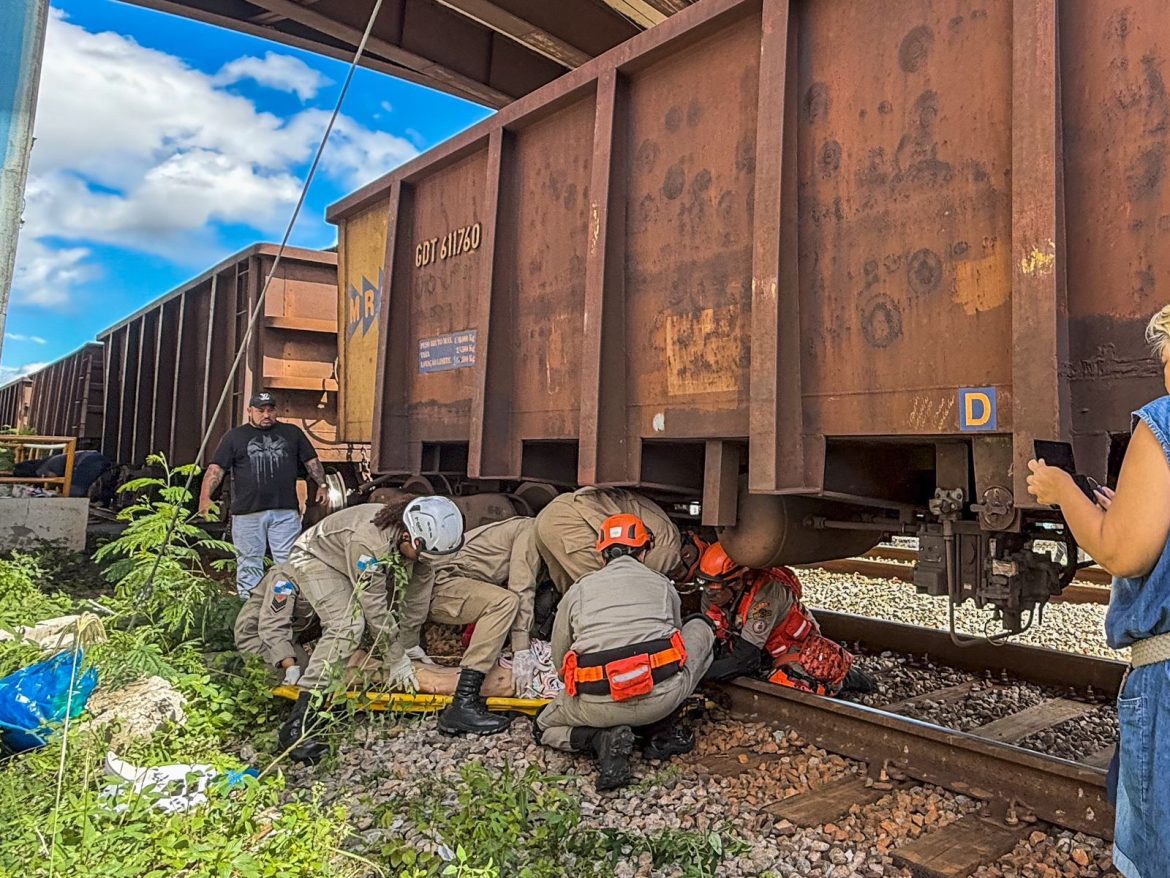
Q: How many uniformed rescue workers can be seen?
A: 6